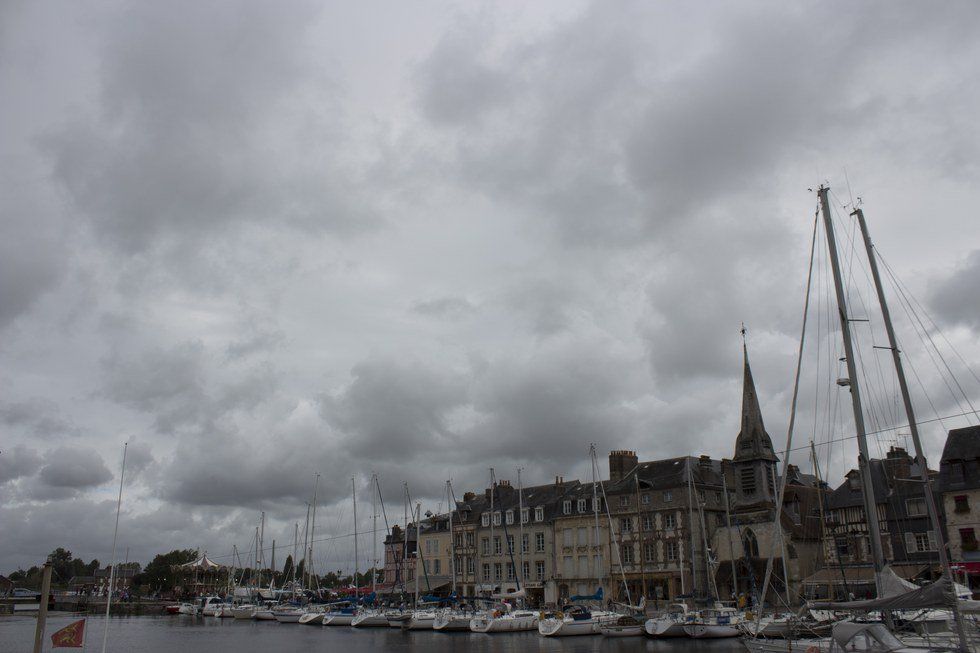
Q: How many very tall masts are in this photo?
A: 2